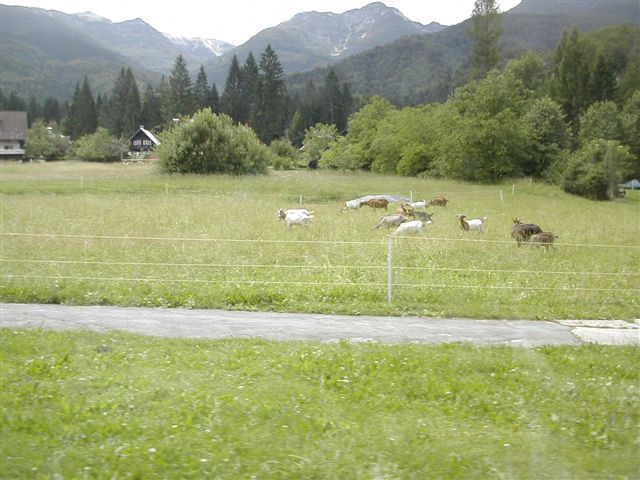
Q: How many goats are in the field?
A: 13